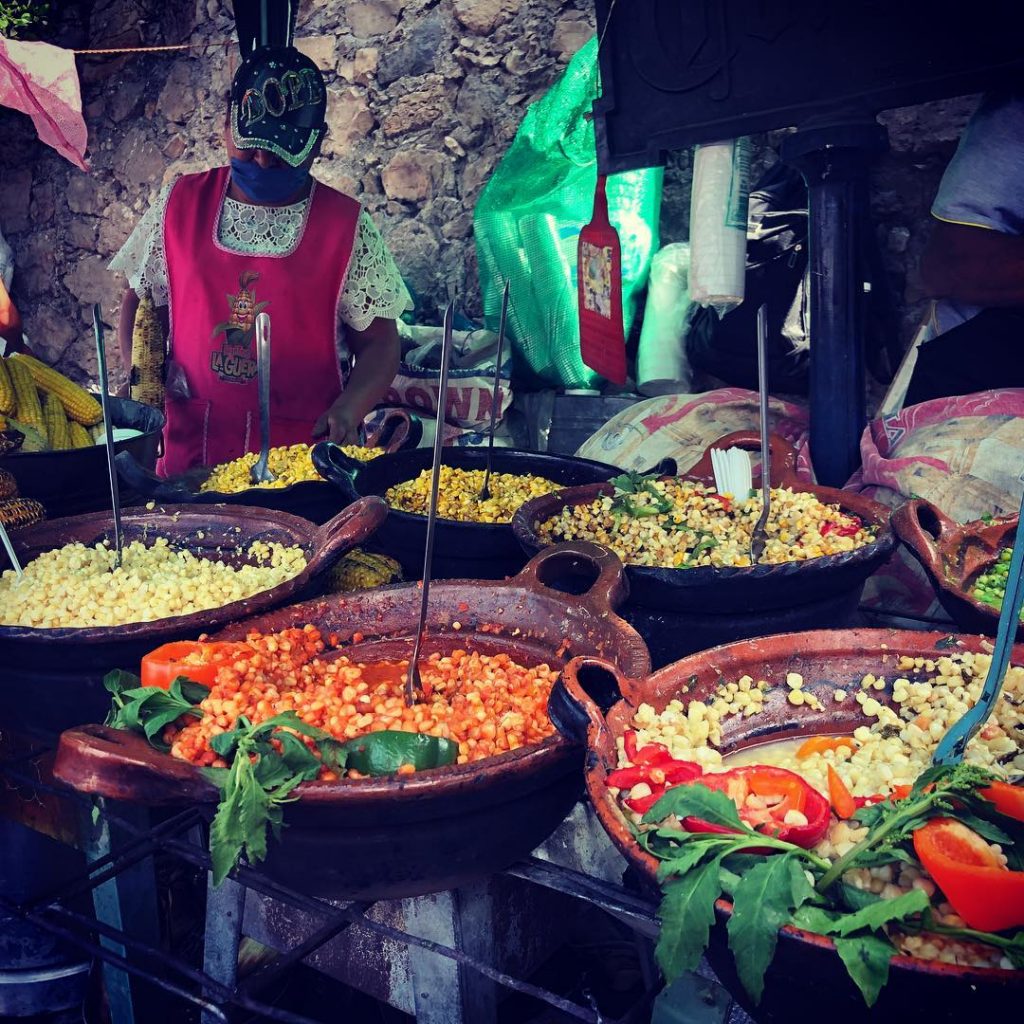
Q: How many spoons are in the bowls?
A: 7